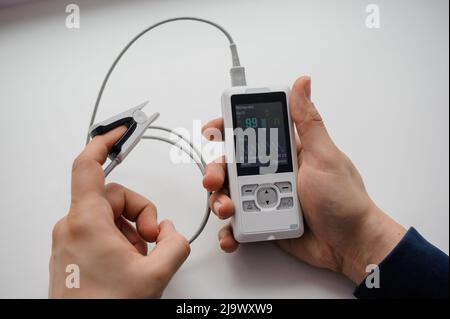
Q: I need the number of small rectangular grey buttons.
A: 4